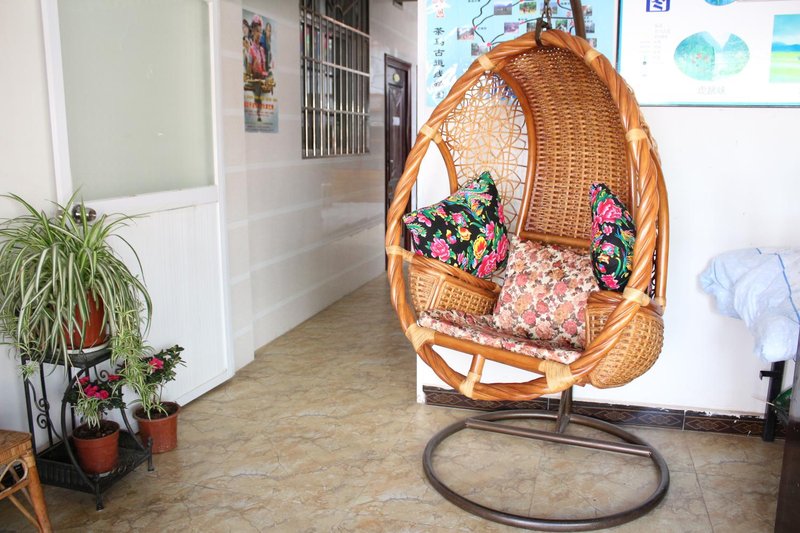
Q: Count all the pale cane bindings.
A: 9